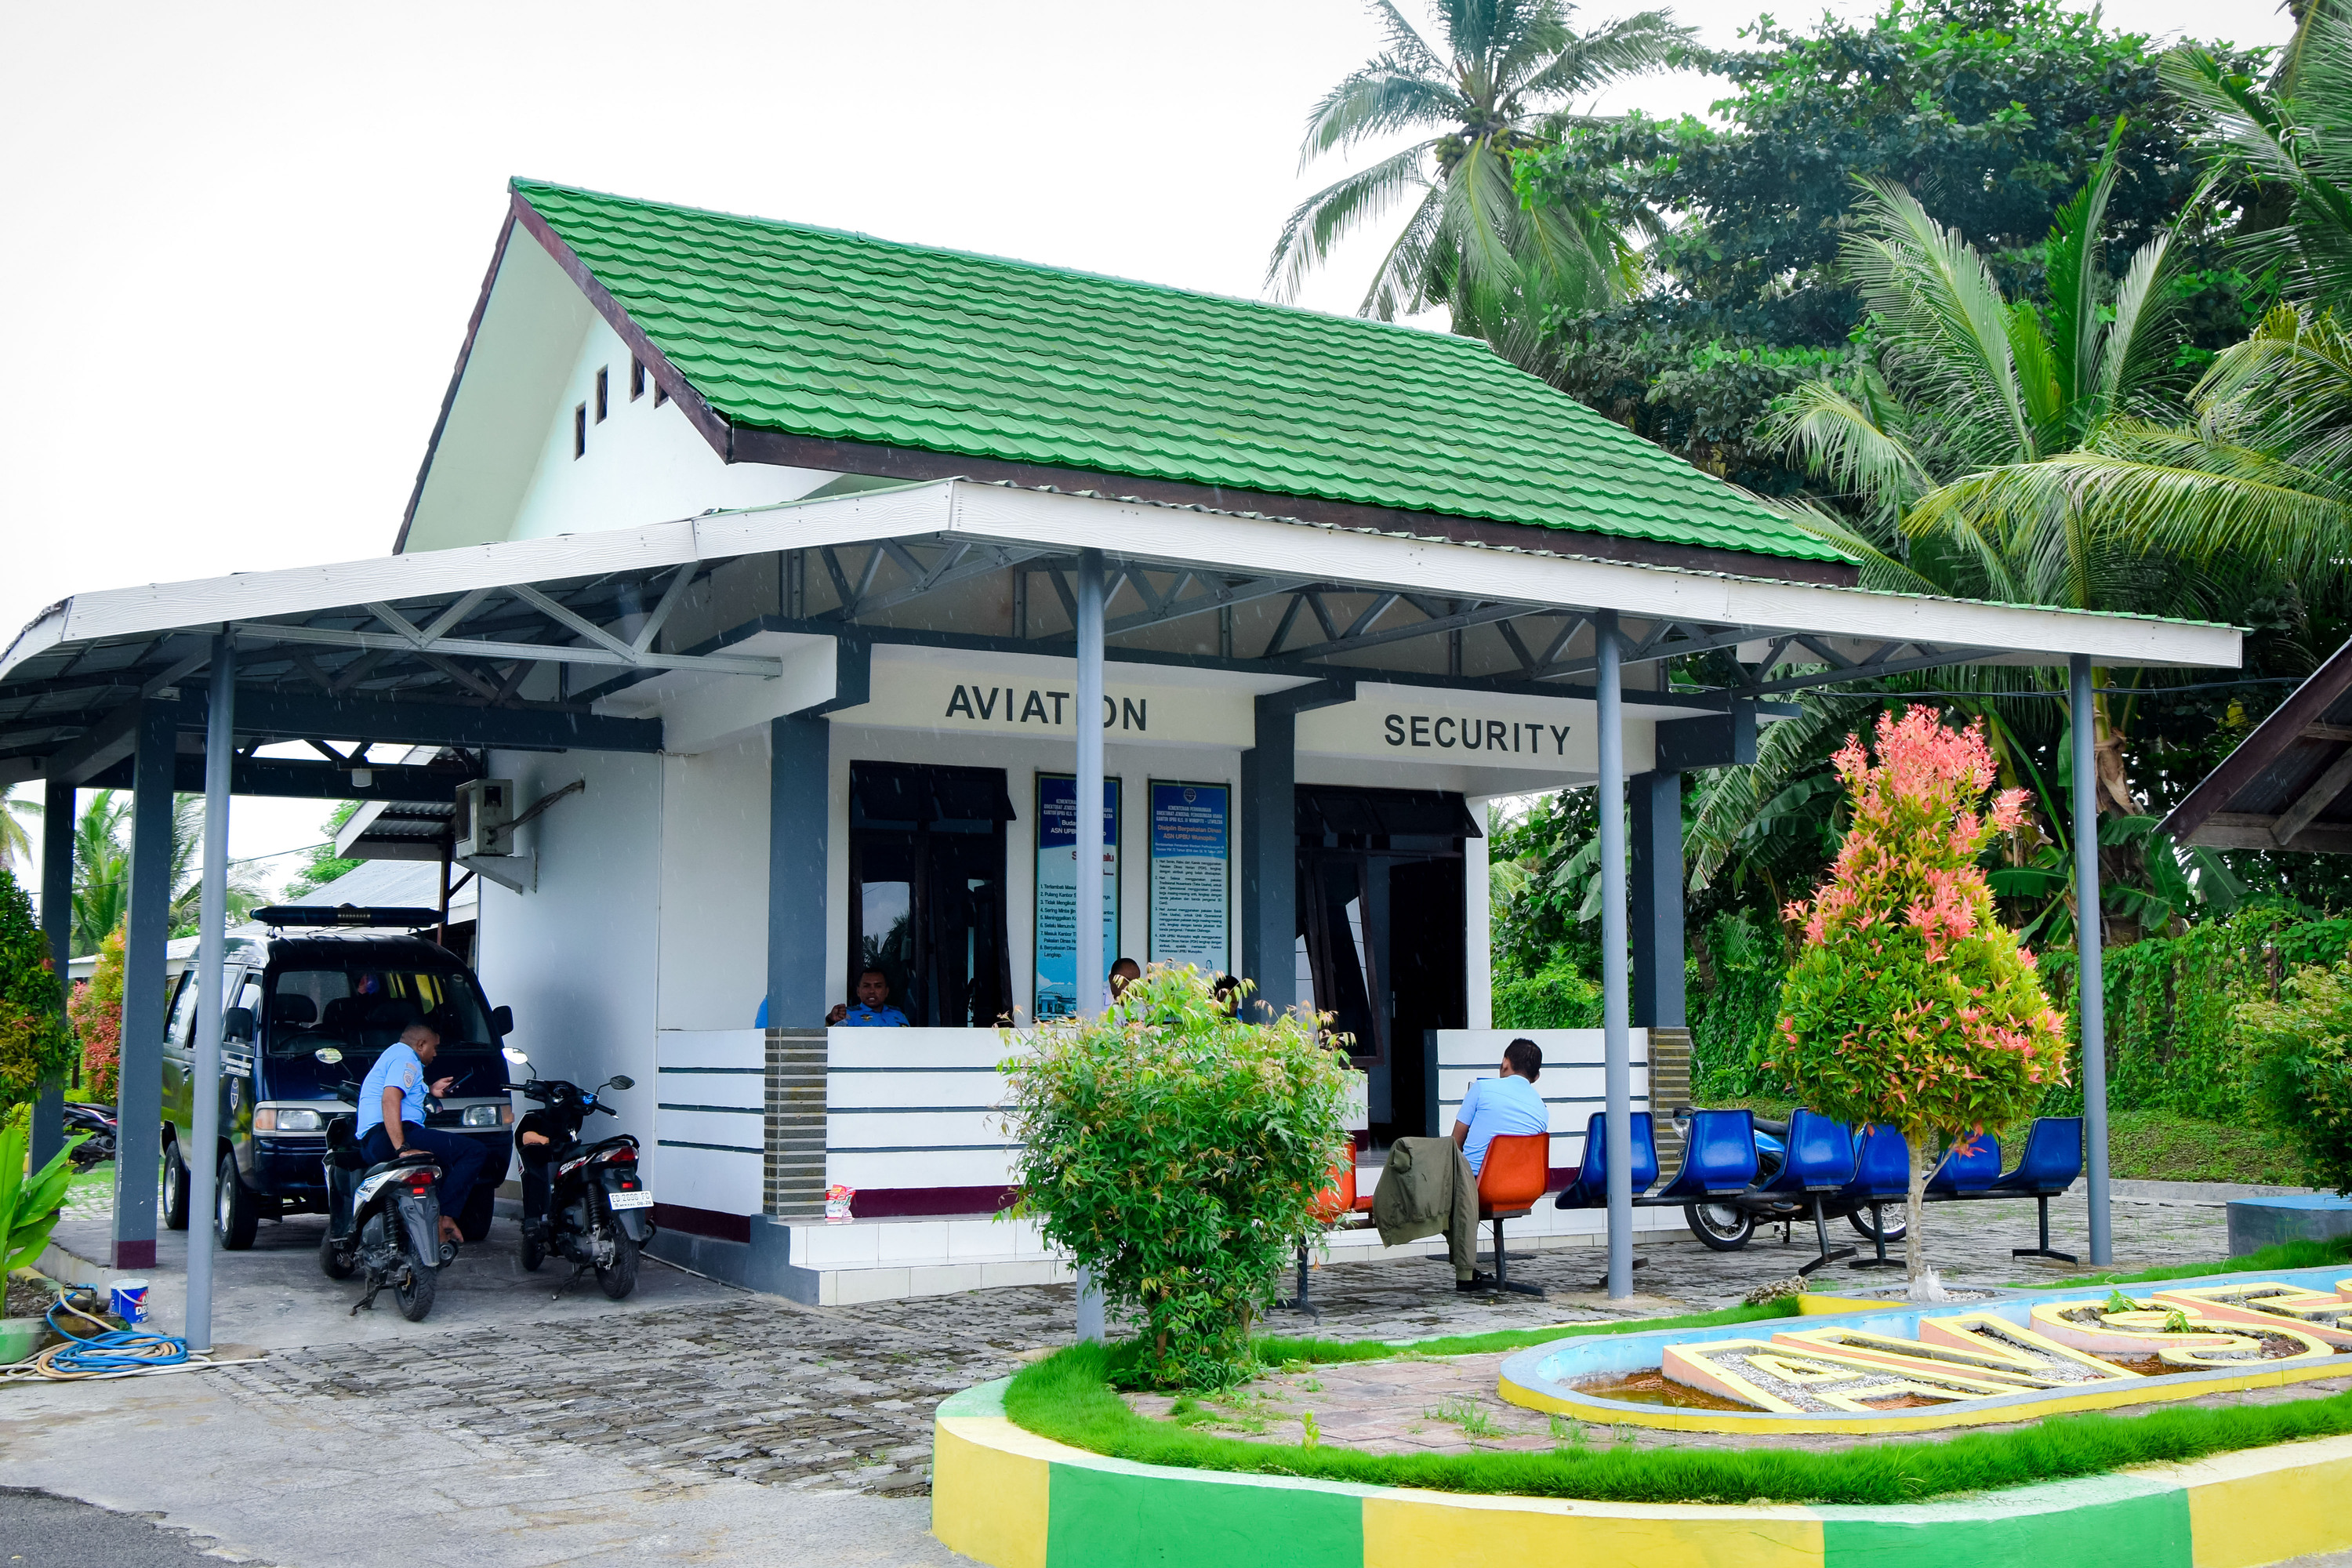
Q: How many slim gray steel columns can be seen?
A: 4